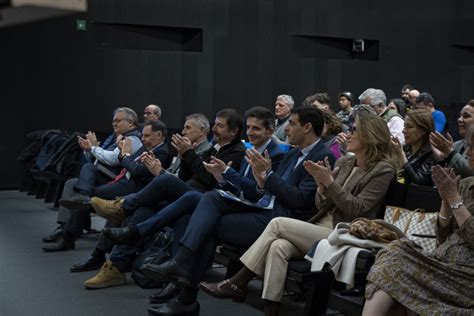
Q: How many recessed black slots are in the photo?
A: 3